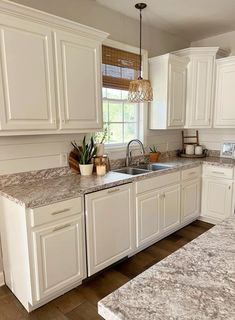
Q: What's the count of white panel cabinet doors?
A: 11